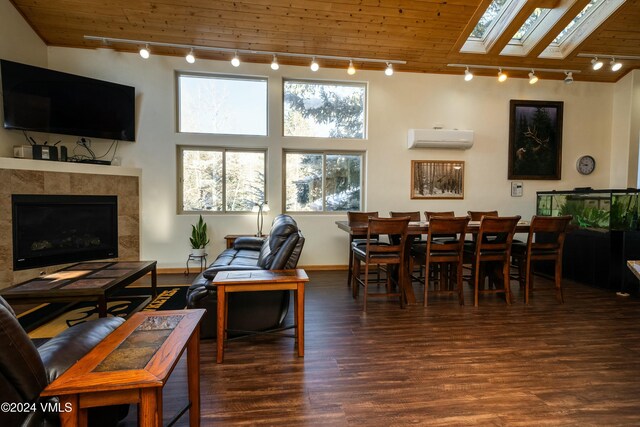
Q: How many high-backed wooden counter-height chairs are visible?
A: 8